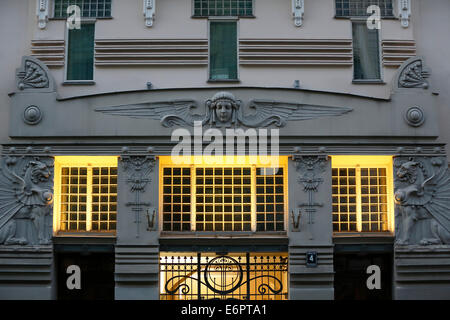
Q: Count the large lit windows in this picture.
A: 3